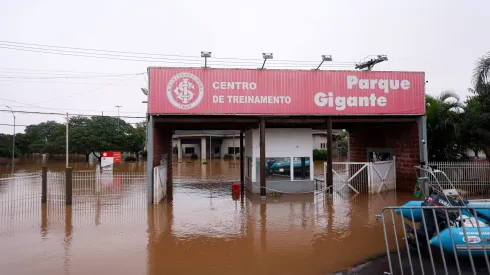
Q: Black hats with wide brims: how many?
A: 0